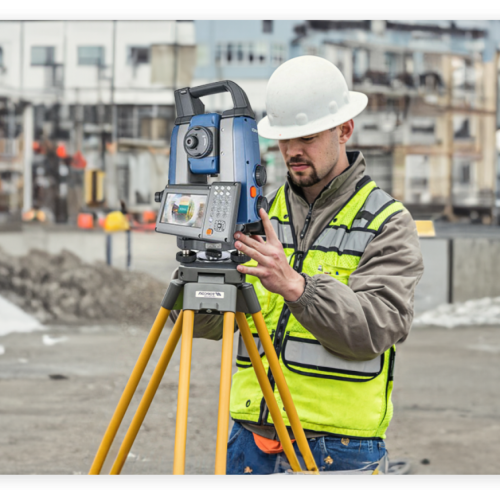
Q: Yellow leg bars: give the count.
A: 6